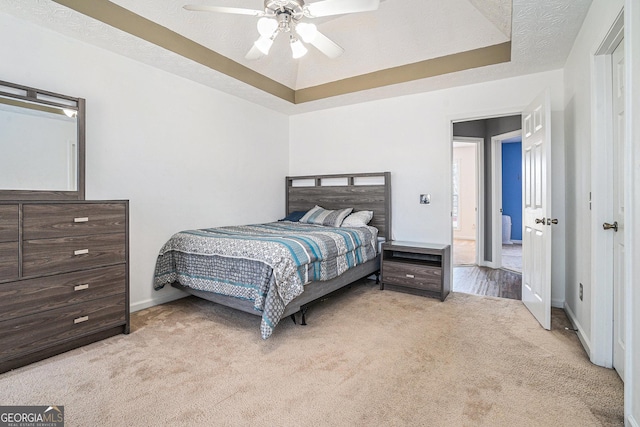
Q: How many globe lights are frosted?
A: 4